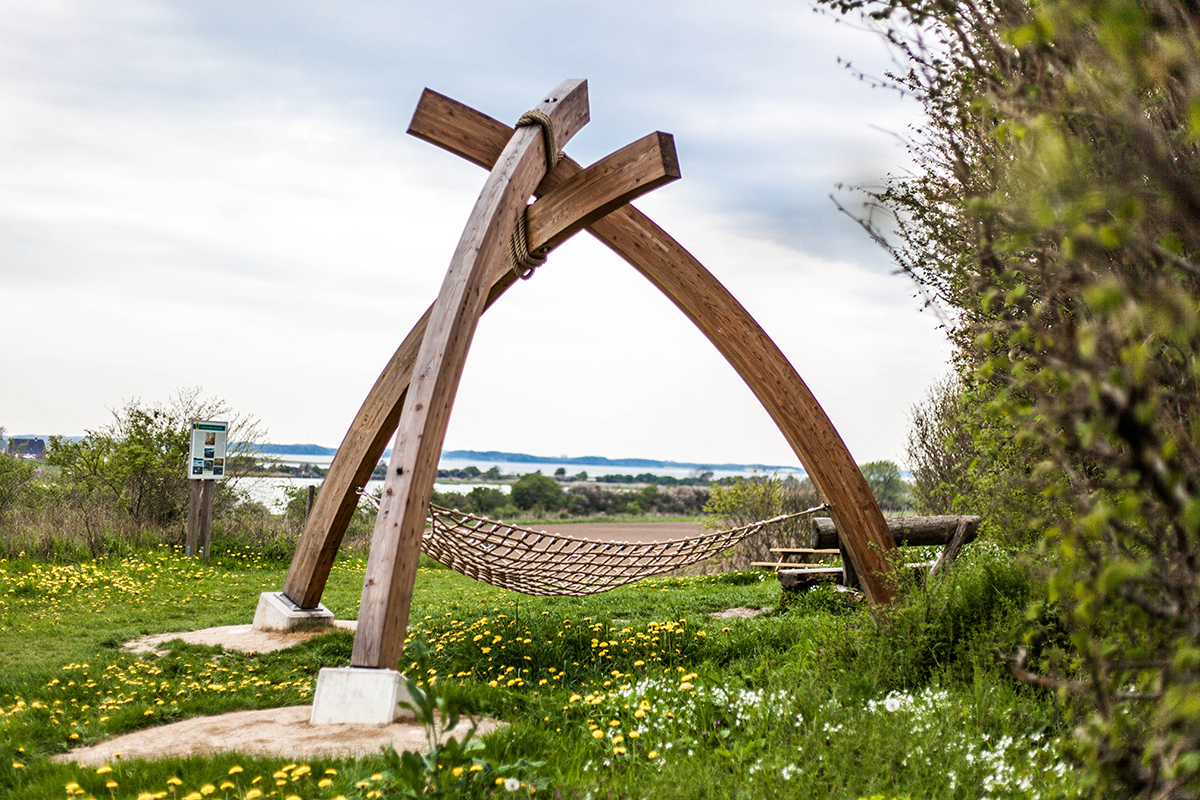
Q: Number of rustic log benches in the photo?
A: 1